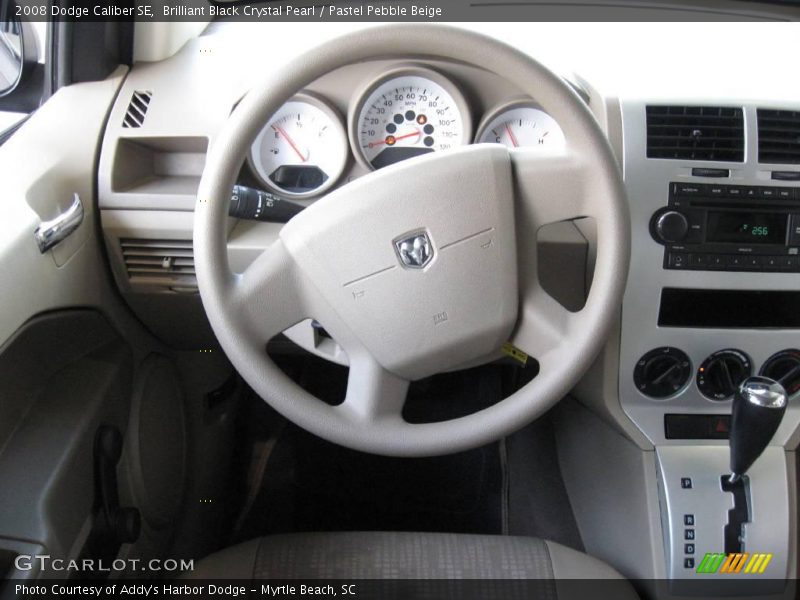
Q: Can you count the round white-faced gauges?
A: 3